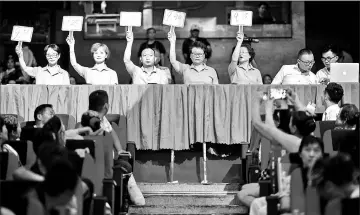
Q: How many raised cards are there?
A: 5